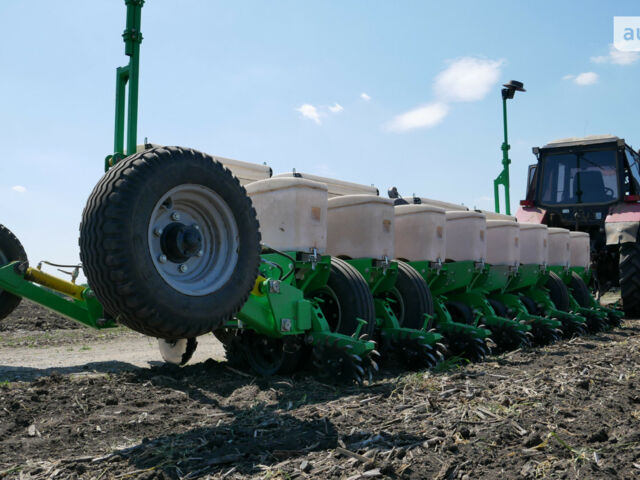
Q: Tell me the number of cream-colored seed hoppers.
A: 8